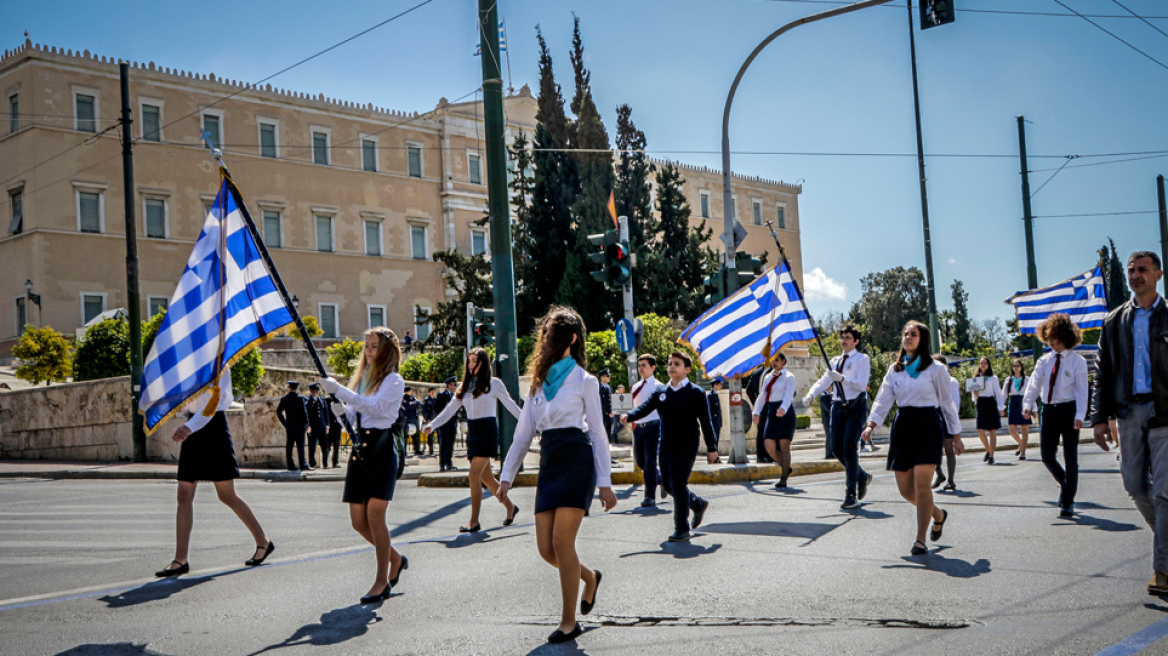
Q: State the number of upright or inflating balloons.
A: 0